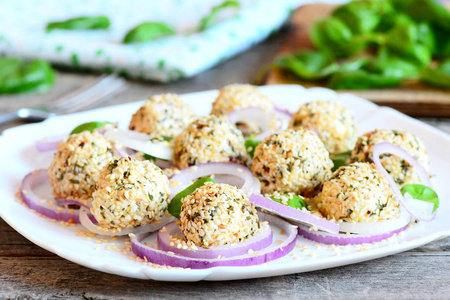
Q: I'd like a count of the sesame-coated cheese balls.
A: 10